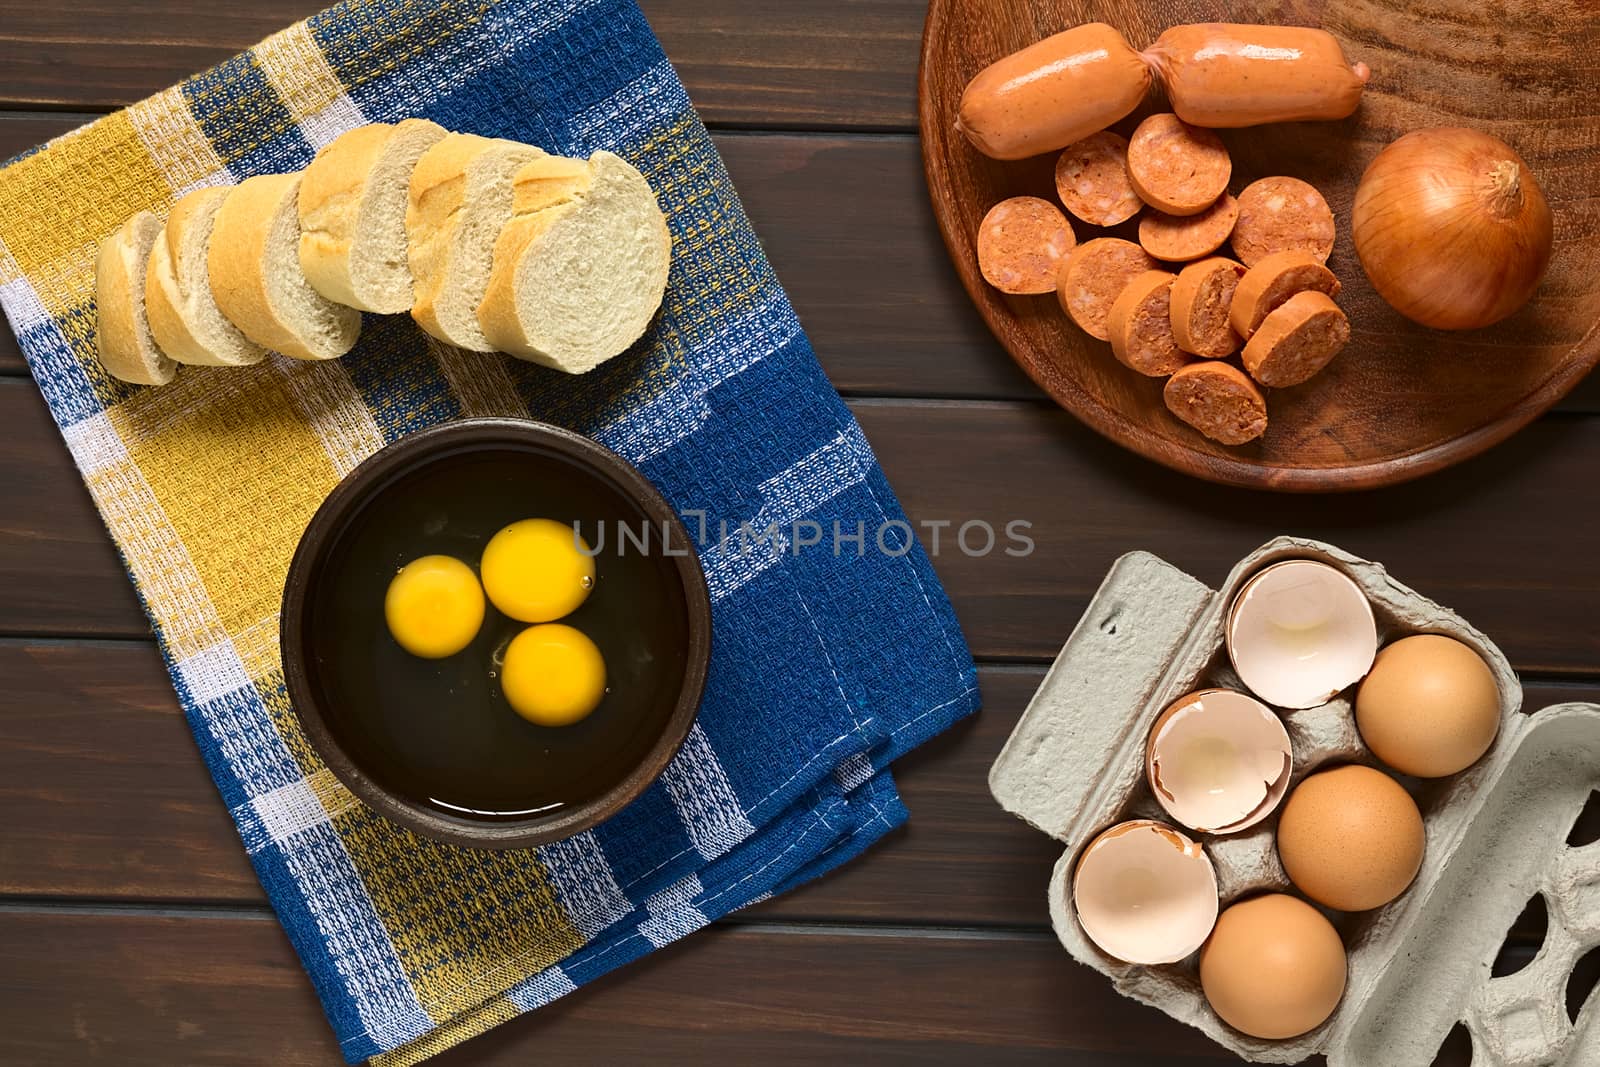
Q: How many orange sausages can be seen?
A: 2